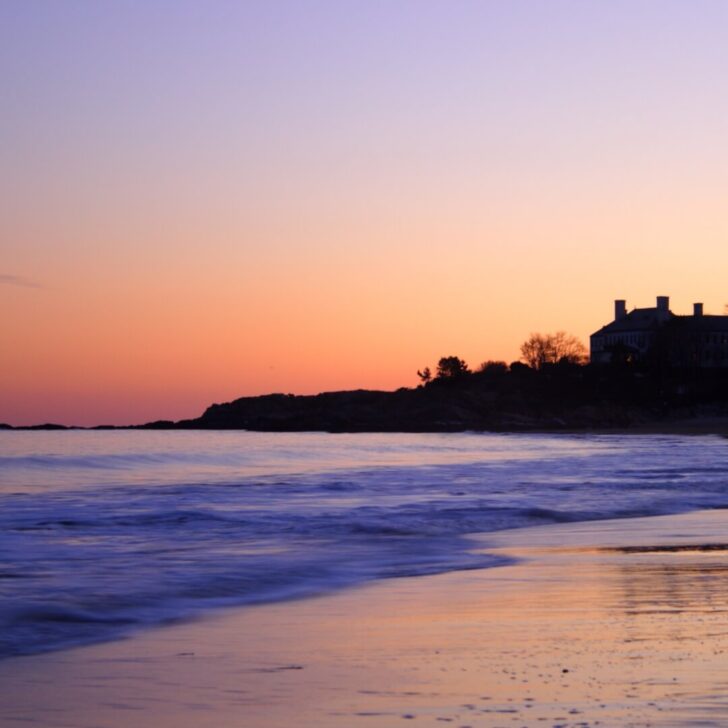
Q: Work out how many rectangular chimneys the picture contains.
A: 3